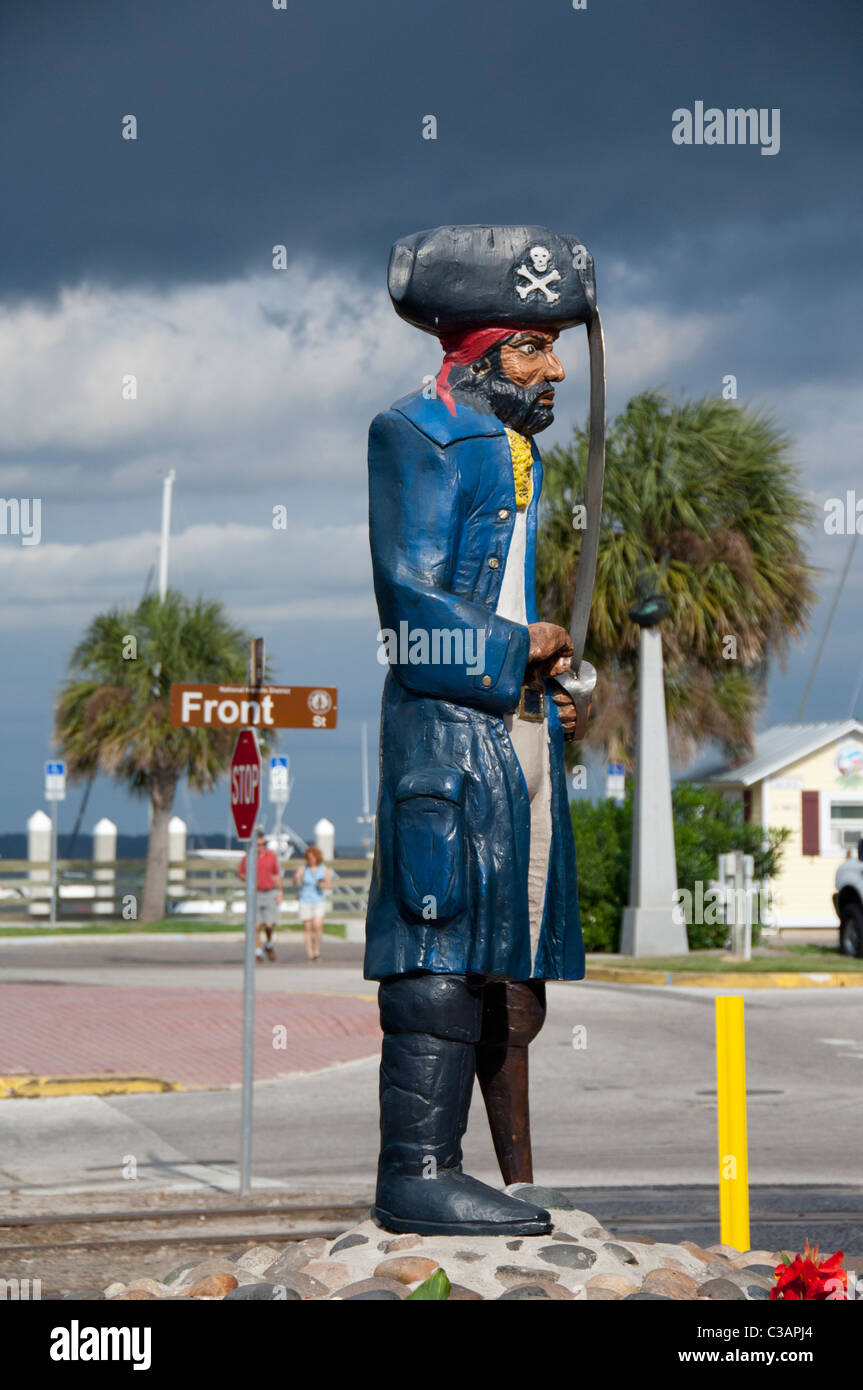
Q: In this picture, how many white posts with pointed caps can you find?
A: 4